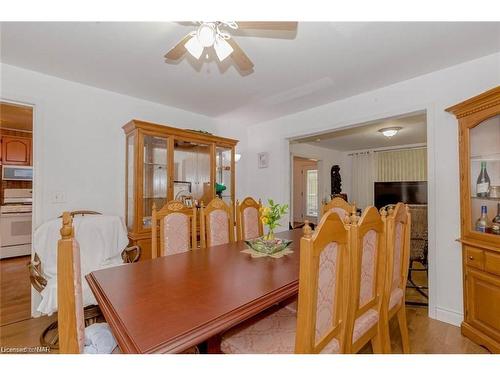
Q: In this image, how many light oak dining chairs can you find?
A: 8